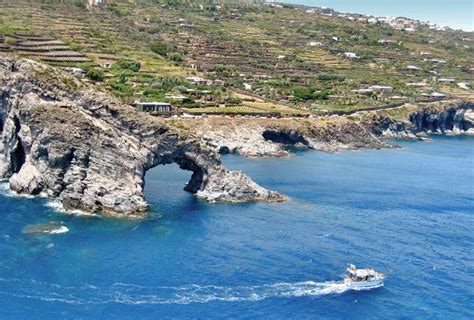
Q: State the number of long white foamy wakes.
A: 1